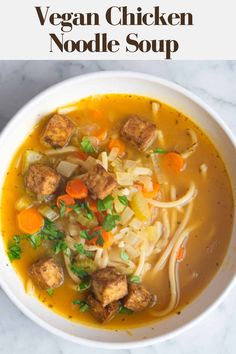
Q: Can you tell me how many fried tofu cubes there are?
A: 8